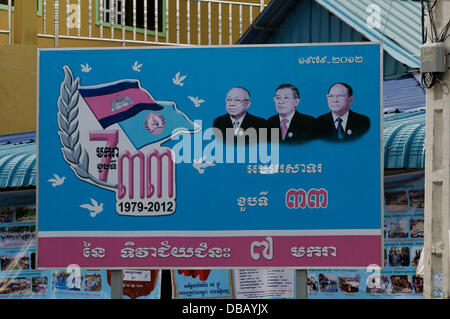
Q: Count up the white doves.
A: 7